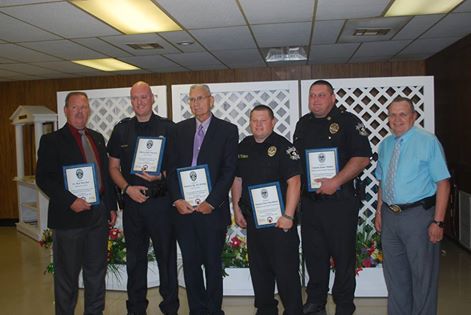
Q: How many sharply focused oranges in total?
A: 0